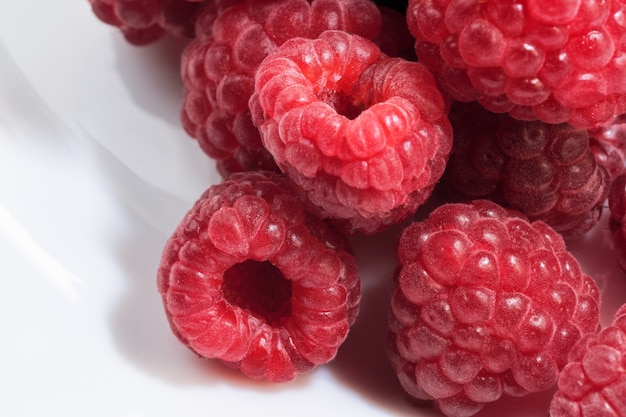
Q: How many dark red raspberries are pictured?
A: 1